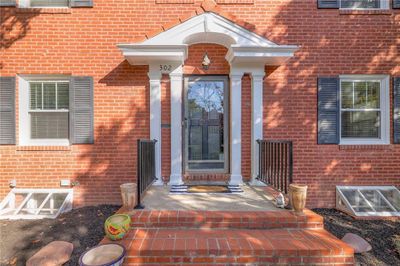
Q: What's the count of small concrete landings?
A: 1